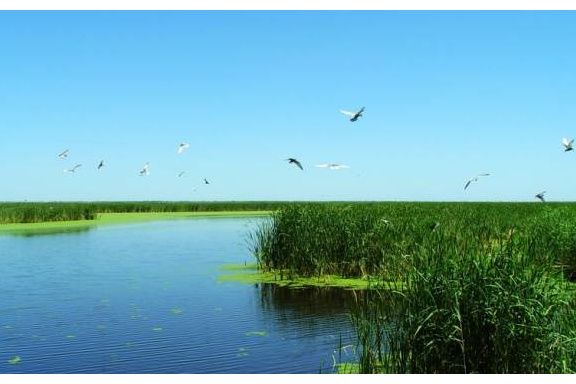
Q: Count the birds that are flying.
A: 13